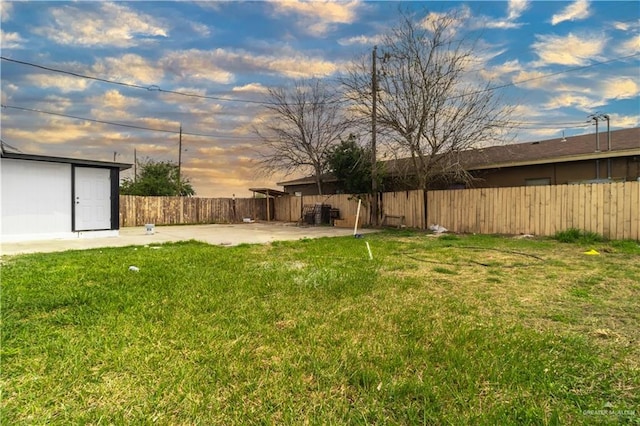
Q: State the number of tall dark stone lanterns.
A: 0